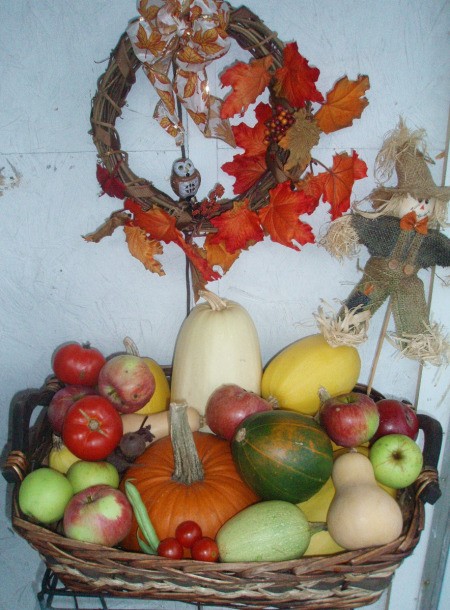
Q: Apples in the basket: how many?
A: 9